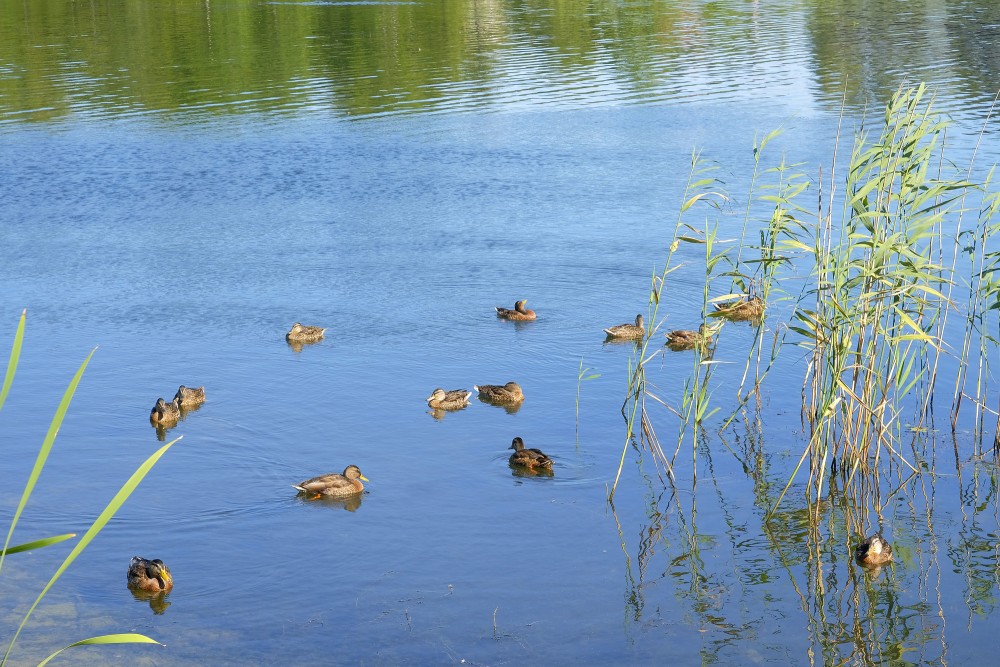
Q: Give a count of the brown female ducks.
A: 13